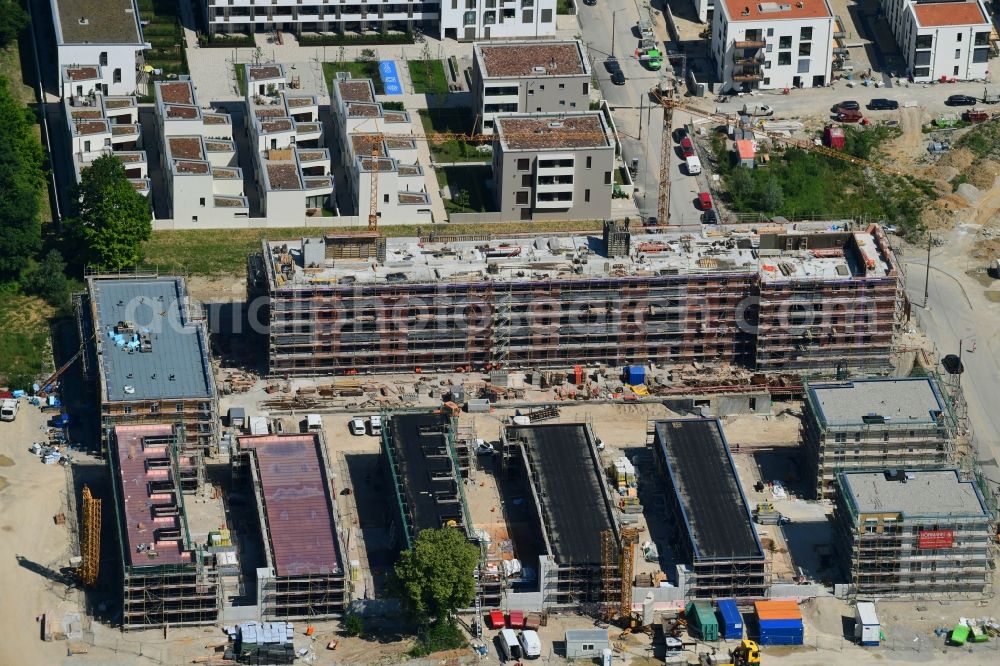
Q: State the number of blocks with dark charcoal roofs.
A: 3